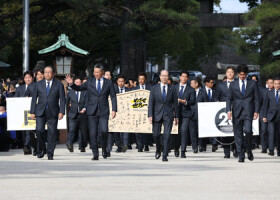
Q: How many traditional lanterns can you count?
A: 1